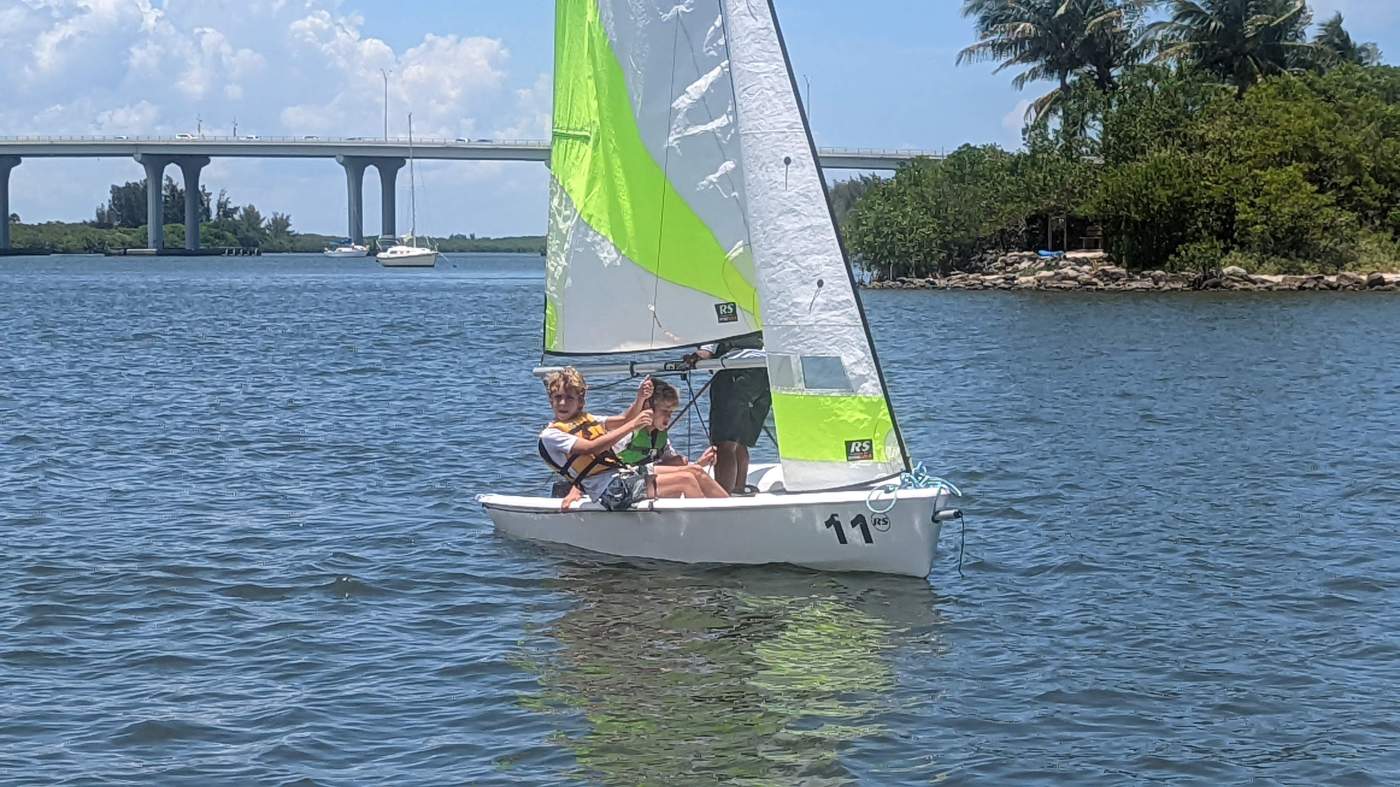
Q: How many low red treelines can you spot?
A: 0